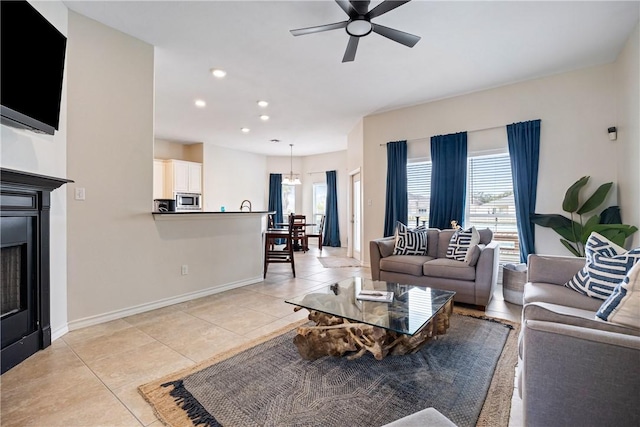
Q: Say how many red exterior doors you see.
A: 0